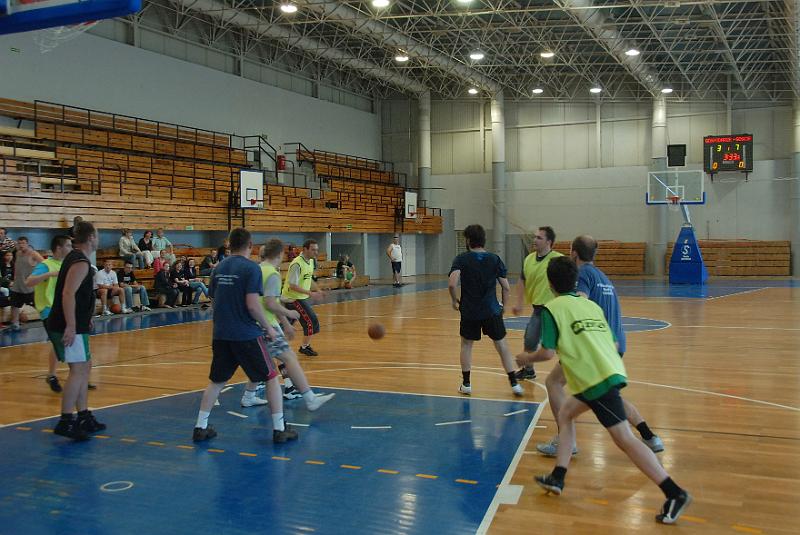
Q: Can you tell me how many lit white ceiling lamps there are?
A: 11